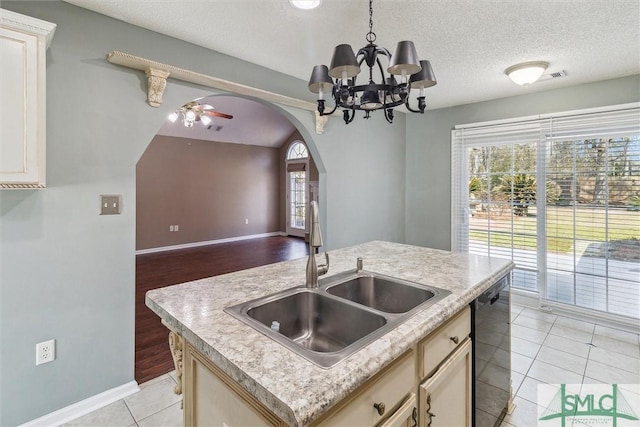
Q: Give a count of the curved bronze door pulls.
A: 2